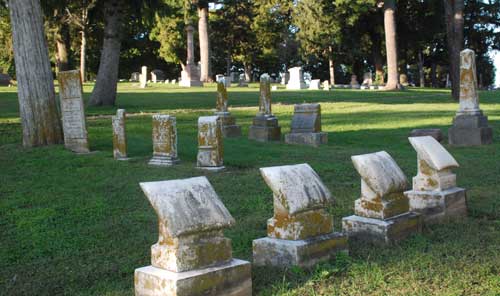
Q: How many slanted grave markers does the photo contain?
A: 4